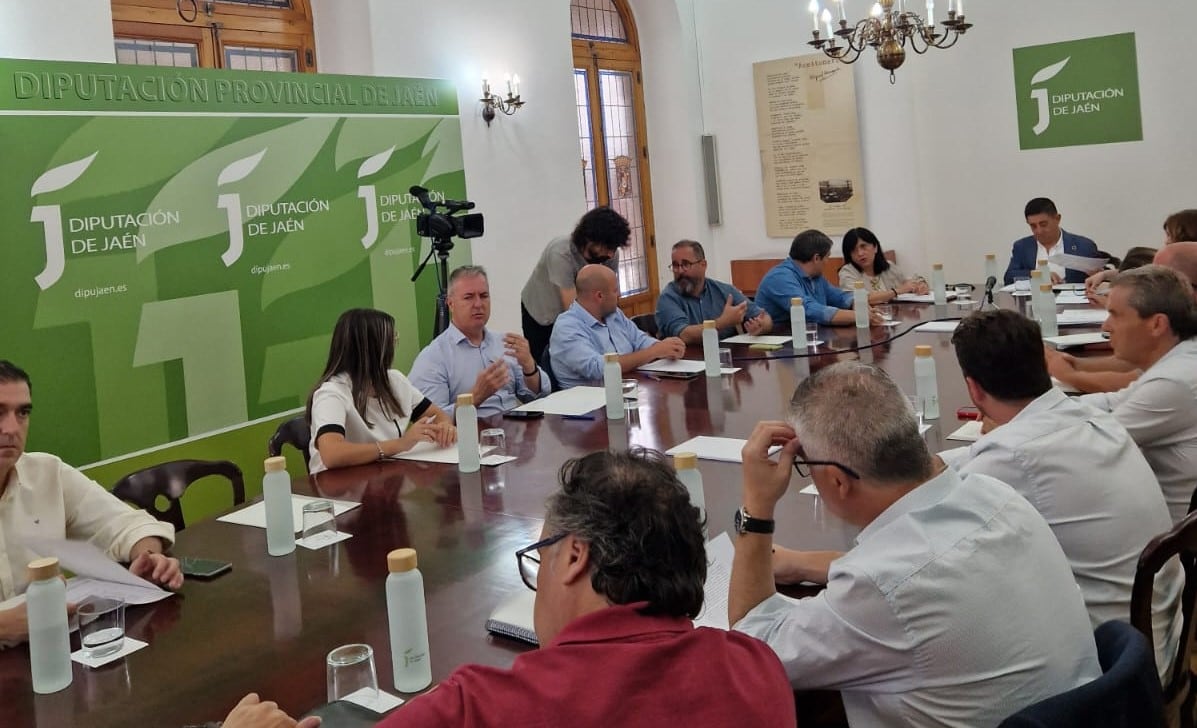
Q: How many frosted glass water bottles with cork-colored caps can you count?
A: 15